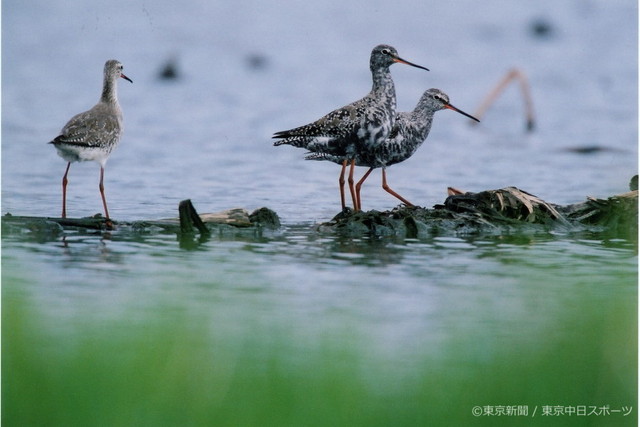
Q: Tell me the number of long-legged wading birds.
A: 3